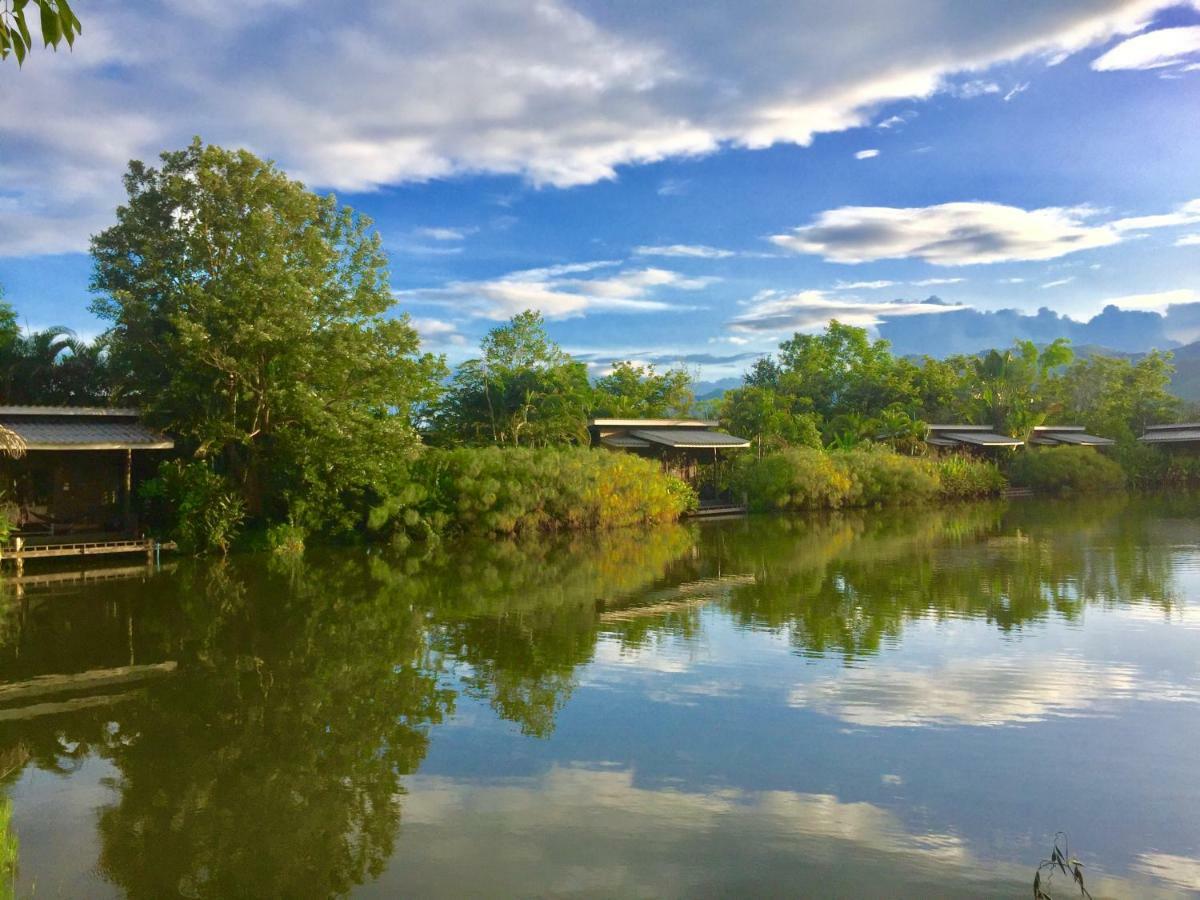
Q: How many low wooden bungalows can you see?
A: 5